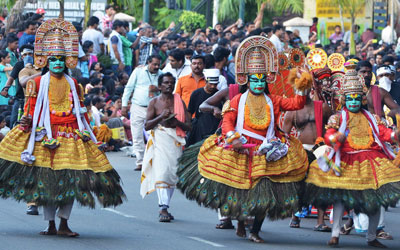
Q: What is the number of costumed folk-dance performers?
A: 3